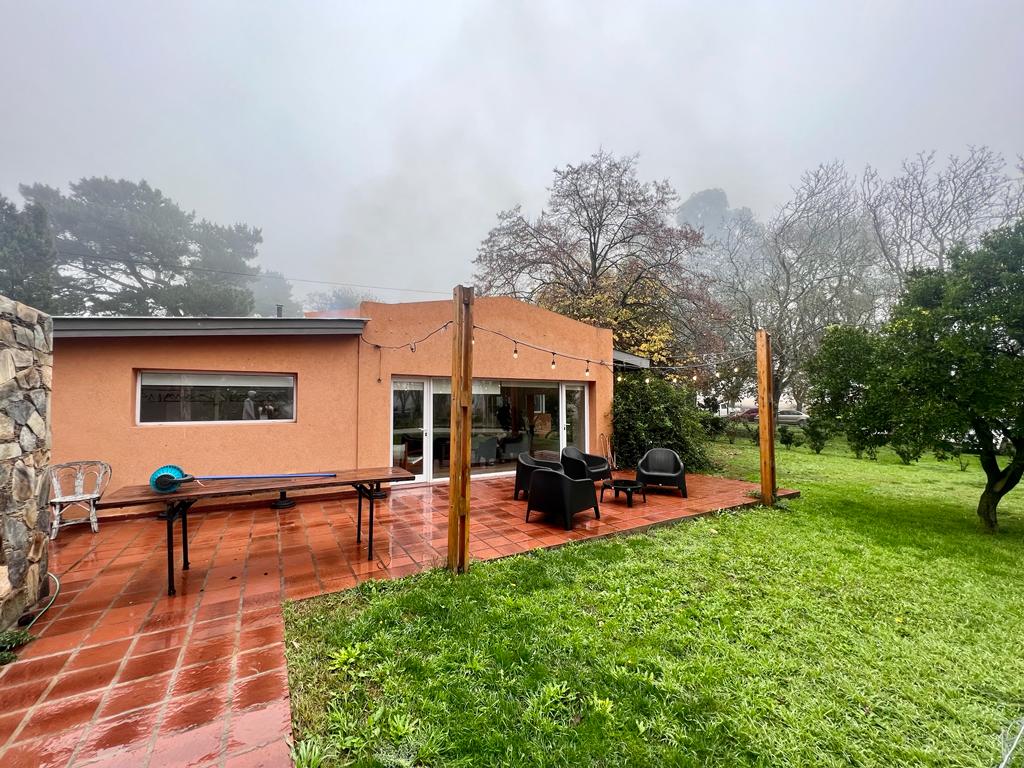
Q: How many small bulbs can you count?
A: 10